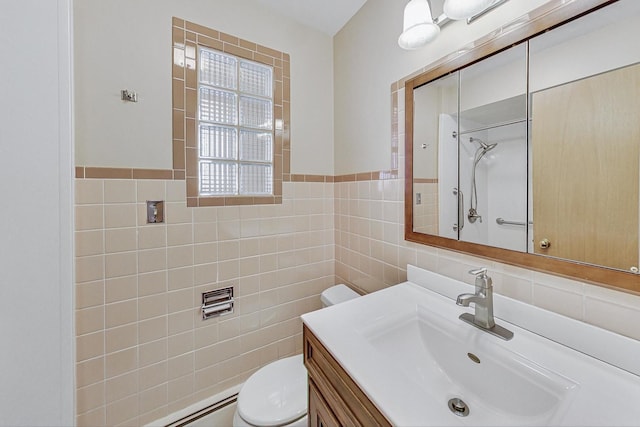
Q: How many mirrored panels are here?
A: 3